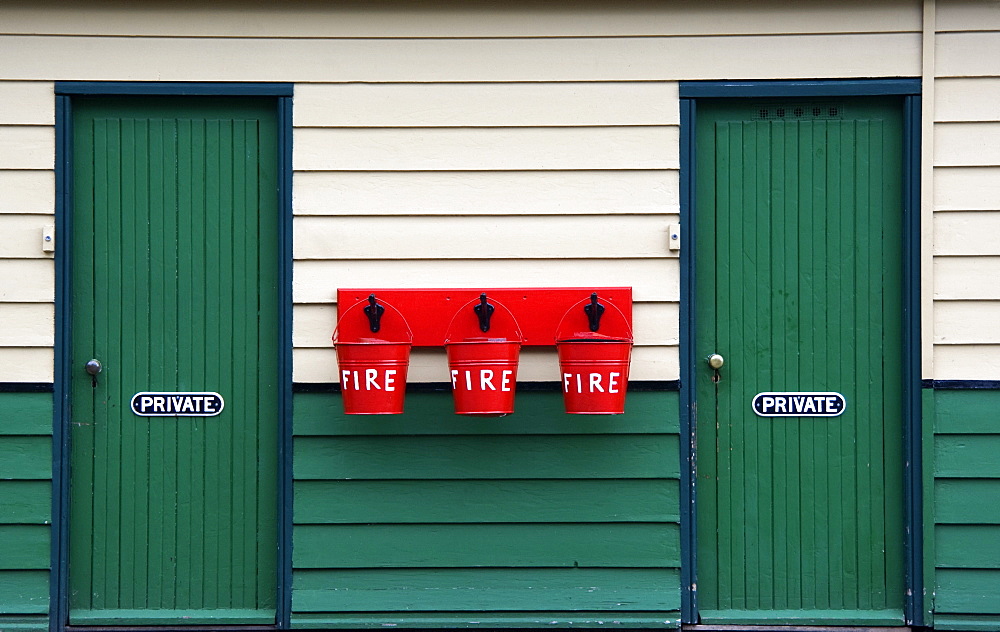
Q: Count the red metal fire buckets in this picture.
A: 3